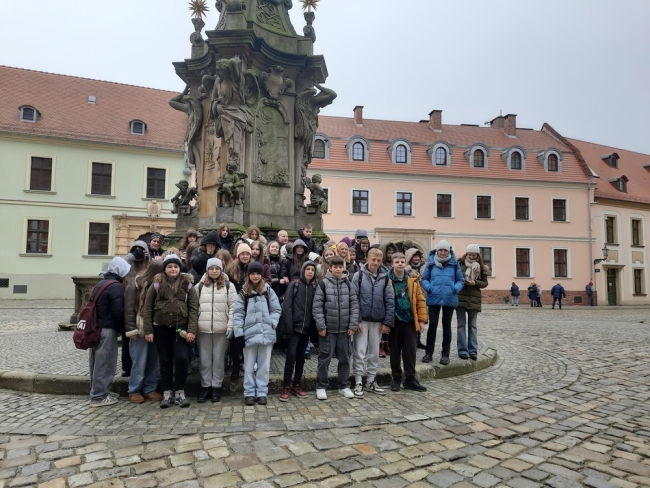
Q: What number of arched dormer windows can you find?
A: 11